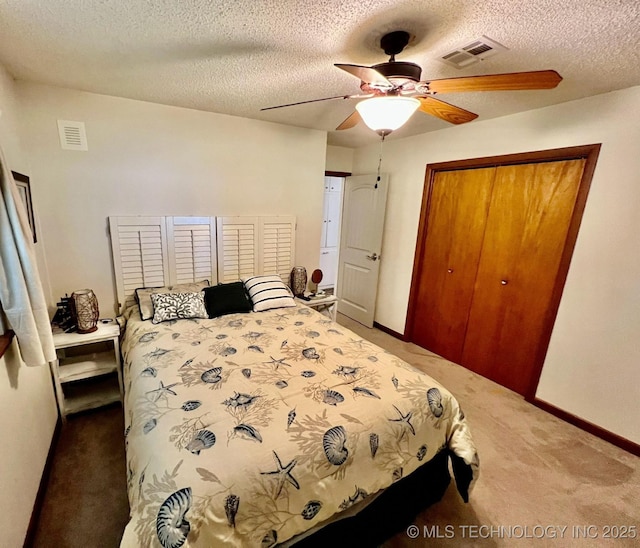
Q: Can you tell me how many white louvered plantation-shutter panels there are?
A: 4